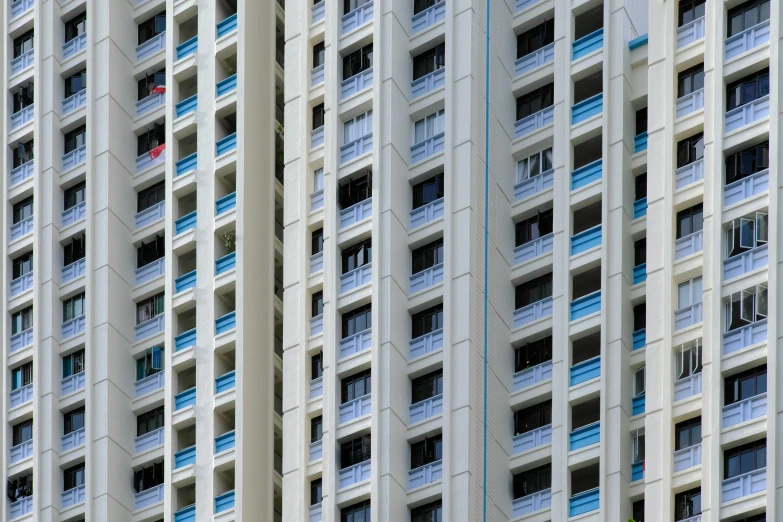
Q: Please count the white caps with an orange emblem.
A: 0